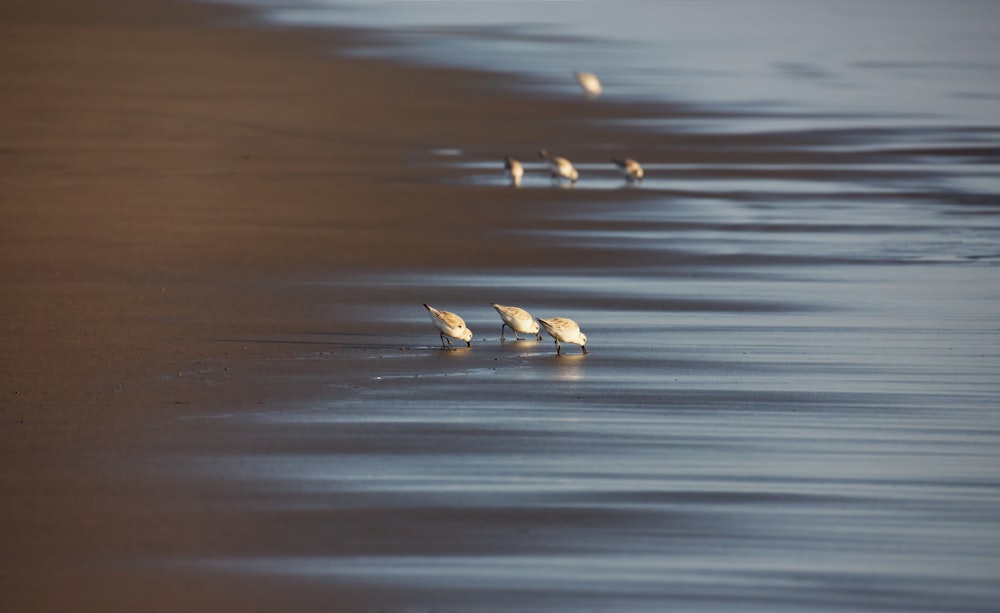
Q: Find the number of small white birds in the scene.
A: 7